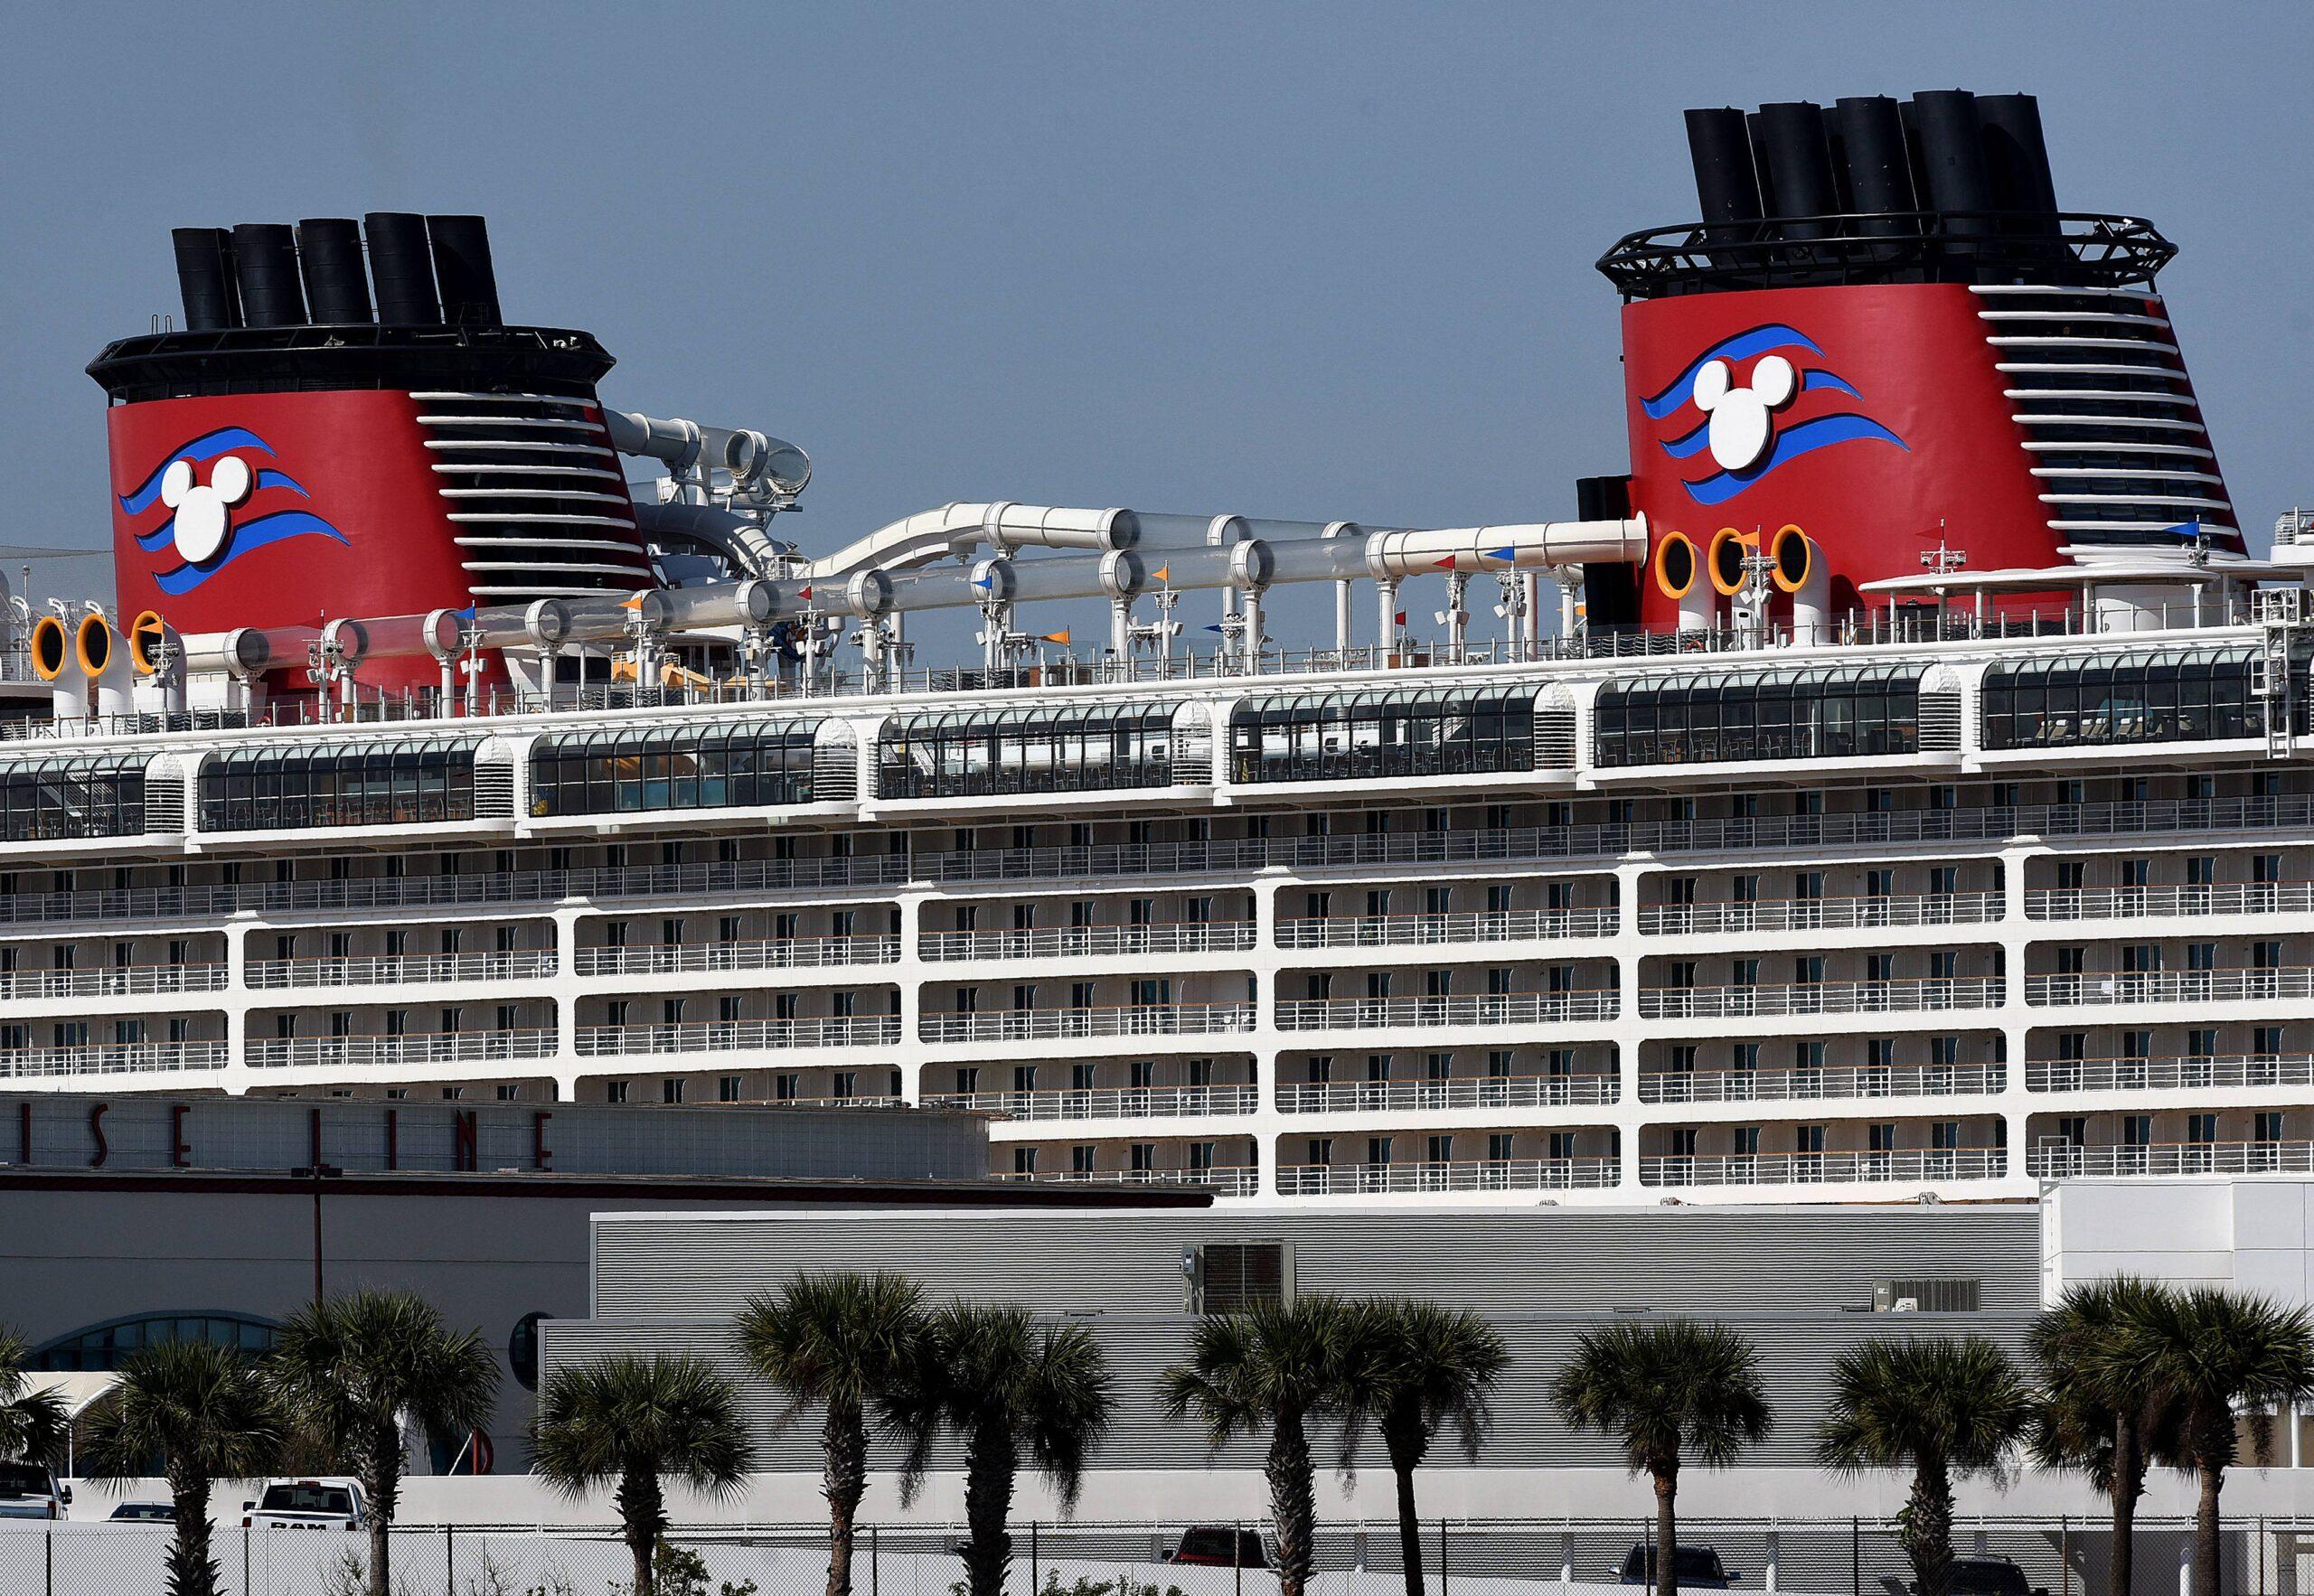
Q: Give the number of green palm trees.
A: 12